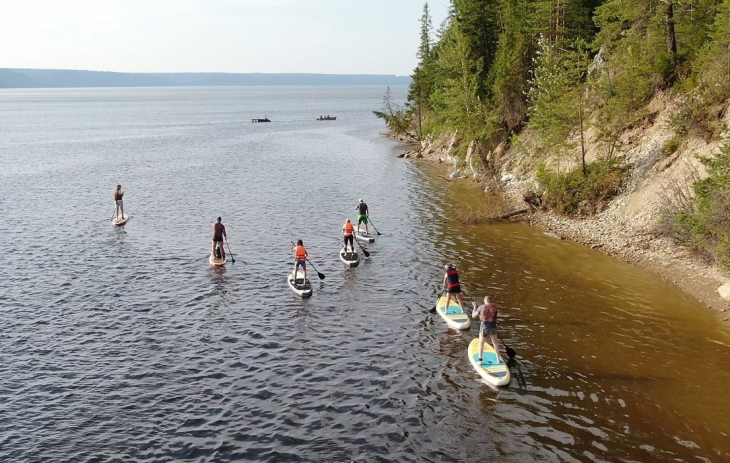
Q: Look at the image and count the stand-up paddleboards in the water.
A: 7